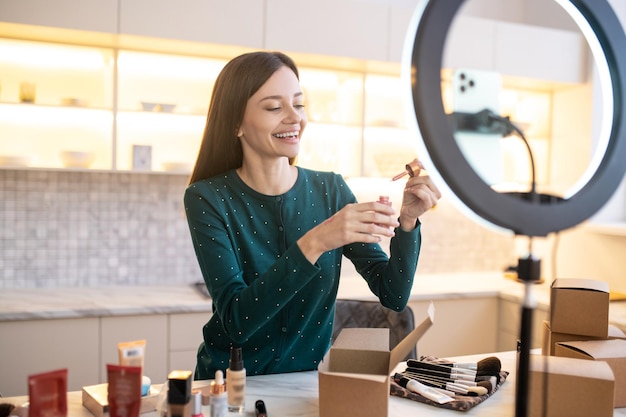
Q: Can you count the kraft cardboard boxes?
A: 5